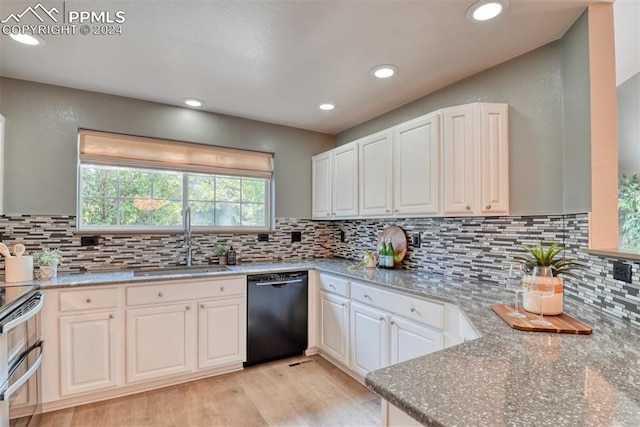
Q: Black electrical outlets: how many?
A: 6